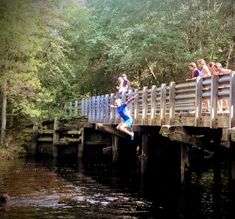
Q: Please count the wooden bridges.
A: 1